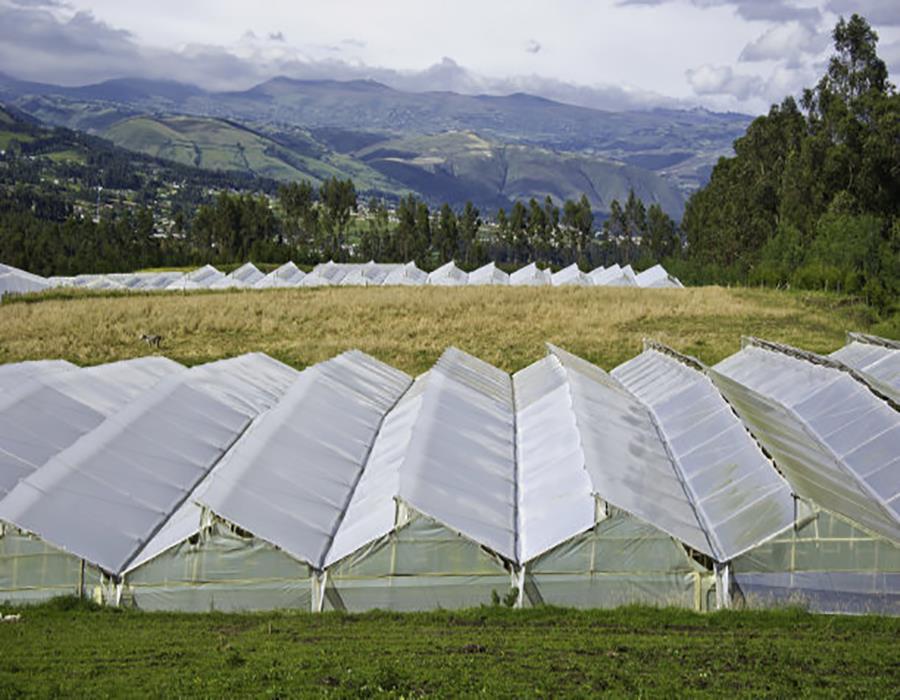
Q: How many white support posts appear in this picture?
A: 4